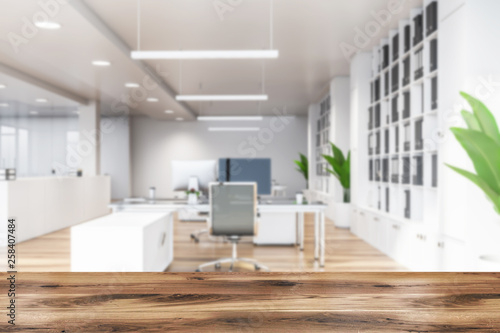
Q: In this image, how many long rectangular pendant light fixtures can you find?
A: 4